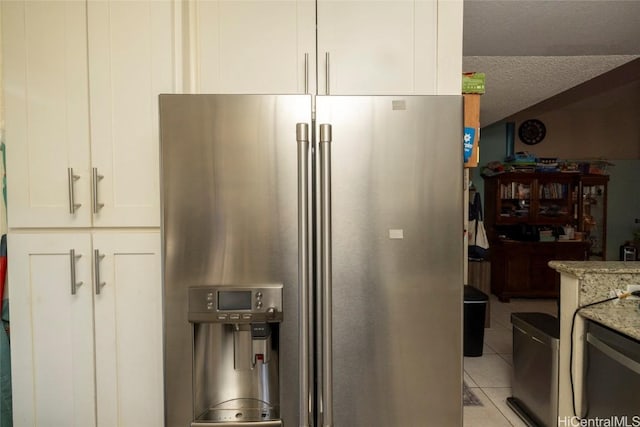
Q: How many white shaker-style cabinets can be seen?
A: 6